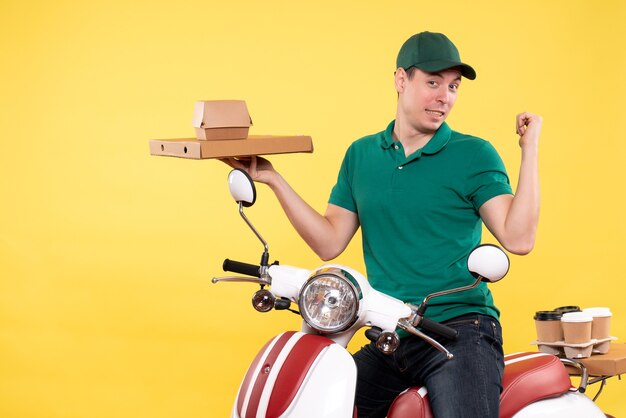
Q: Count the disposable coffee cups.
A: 4